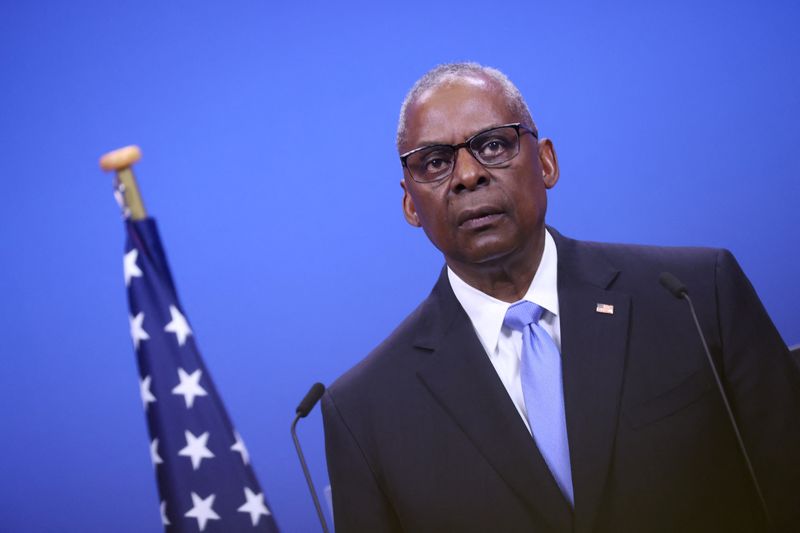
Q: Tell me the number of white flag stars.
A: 11